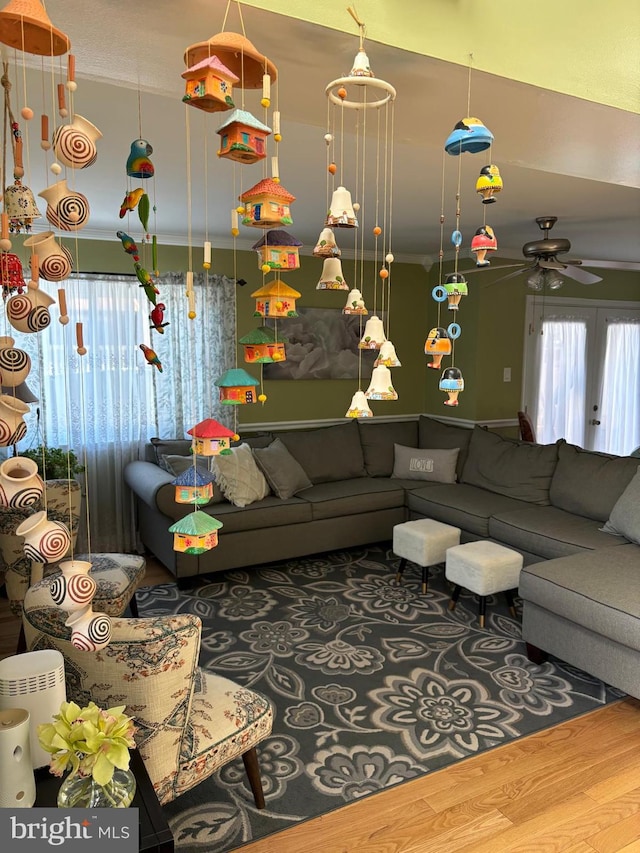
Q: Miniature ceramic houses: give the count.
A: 10